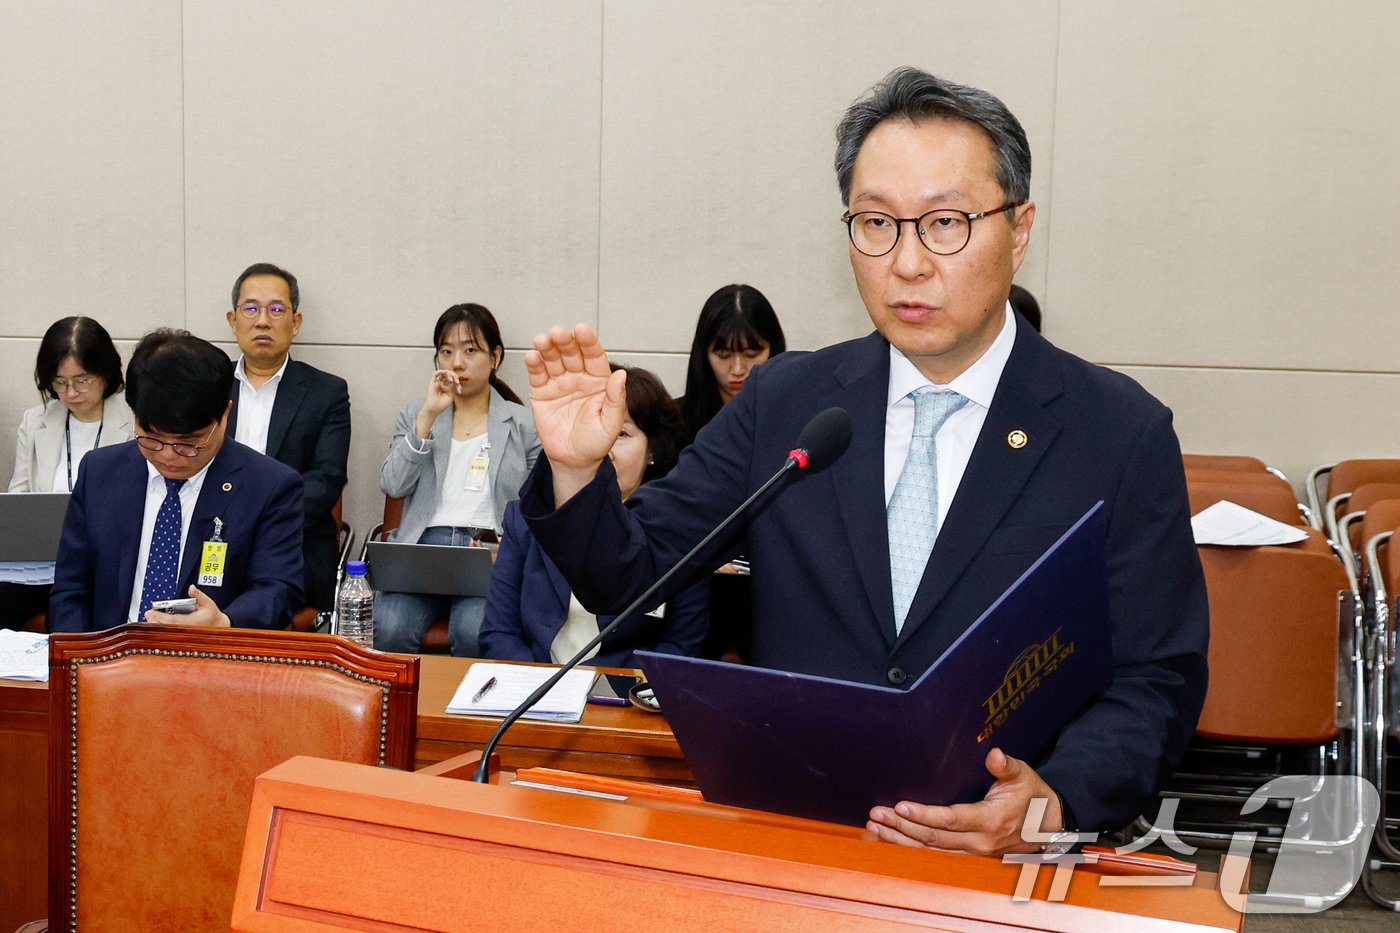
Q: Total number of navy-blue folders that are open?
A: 1